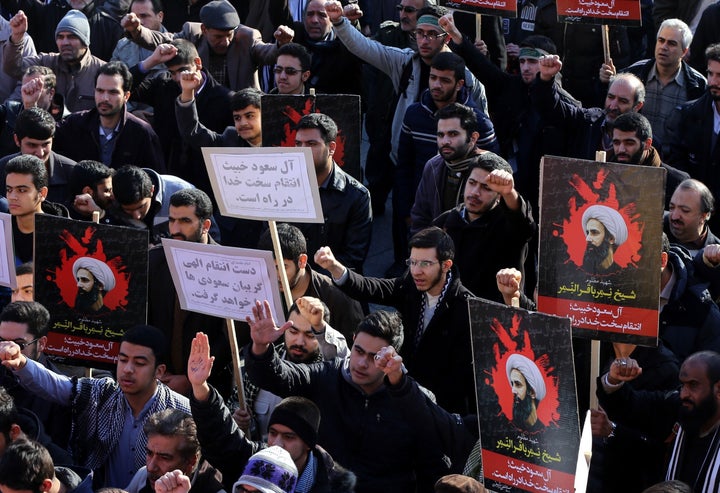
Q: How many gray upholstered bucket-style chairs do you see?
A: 0